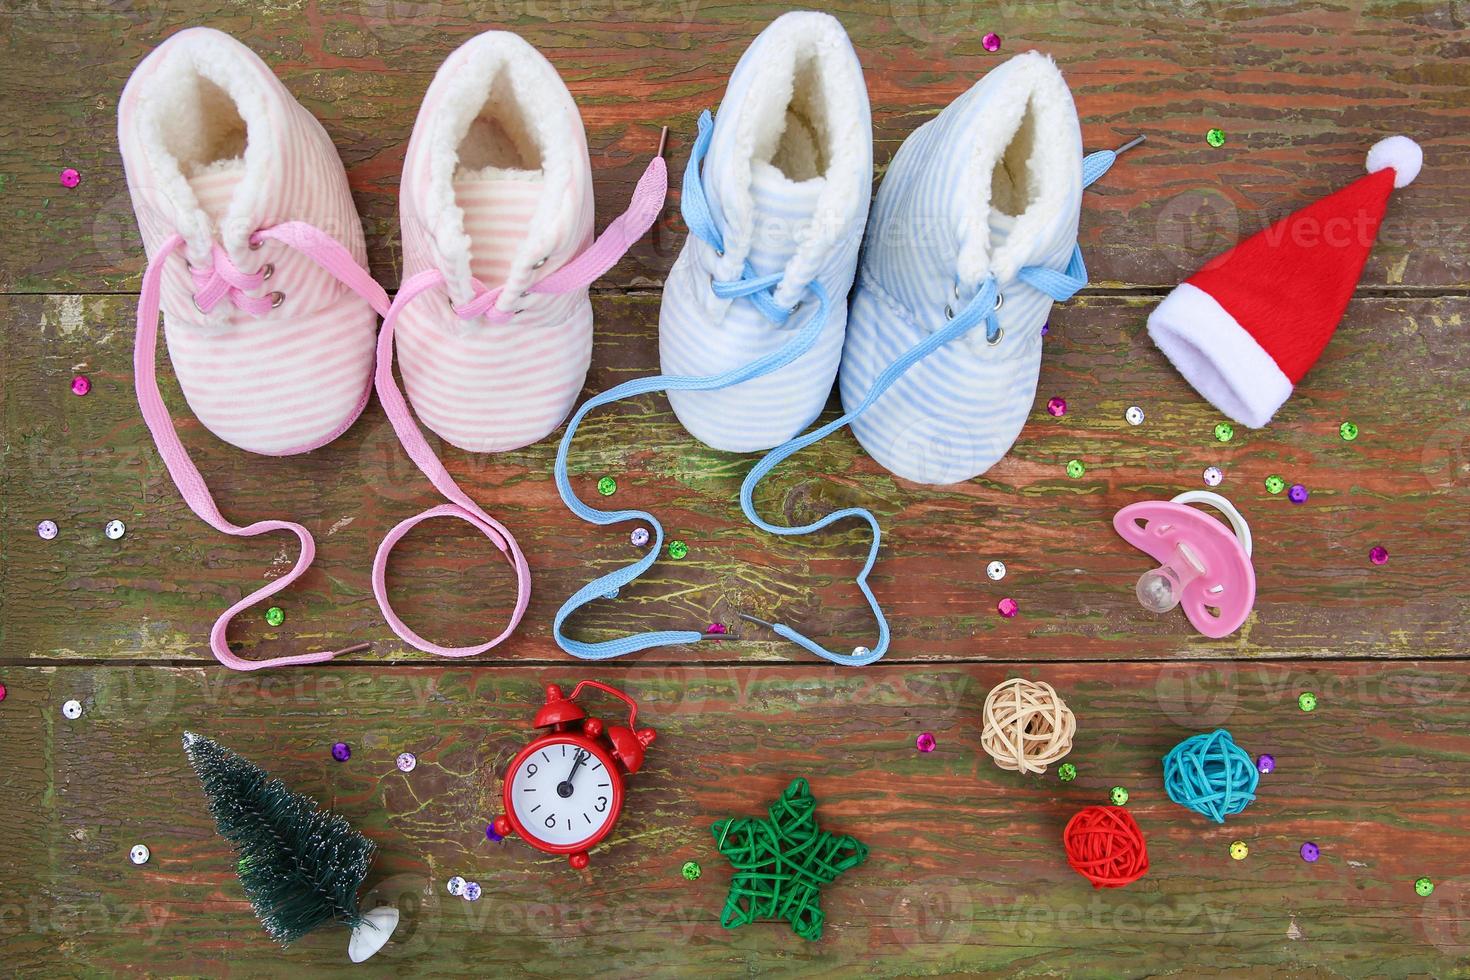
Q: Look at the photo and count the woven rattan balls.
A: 3